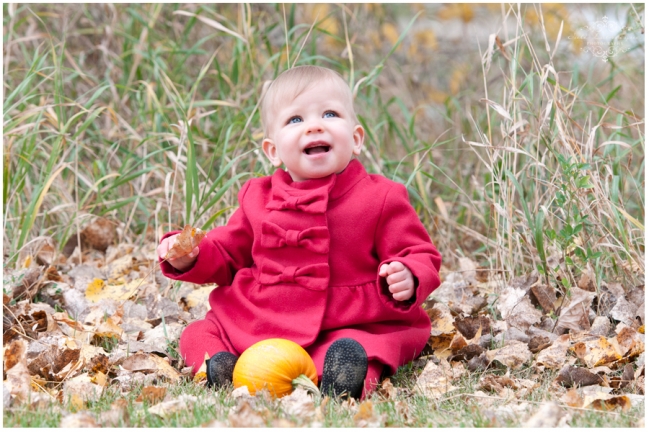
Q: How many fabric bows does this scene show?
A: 3